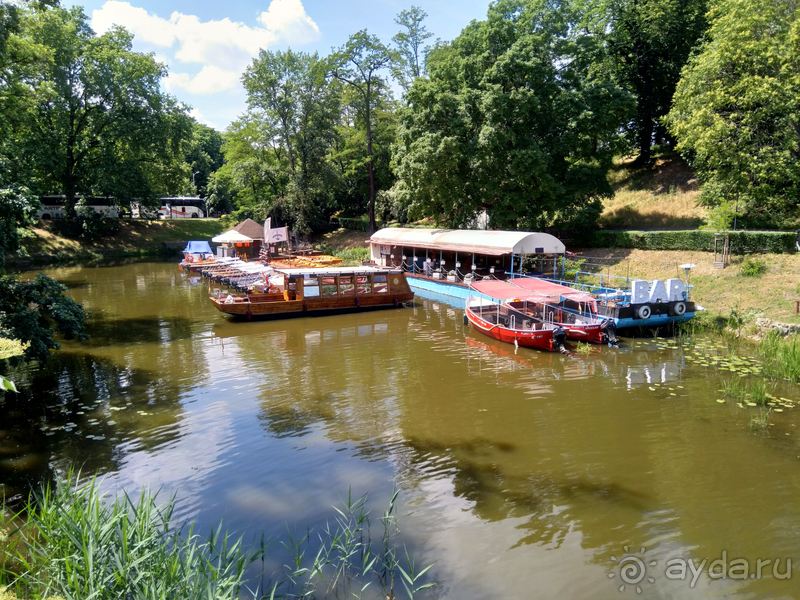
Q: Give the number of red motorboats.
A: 2